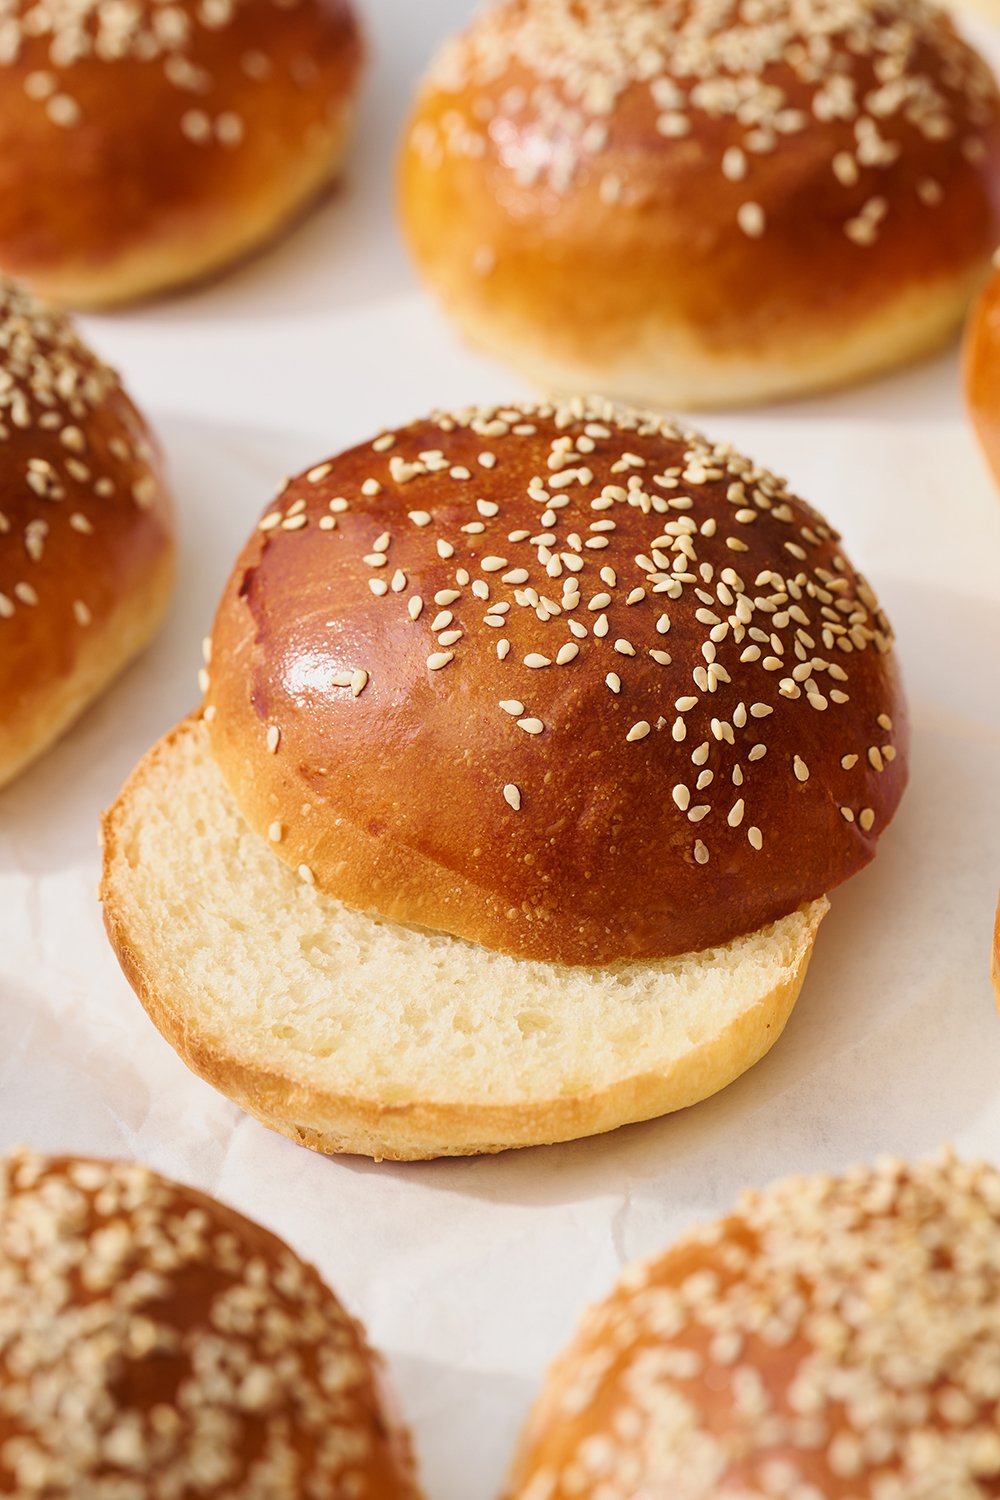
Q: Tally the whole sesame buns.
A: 1